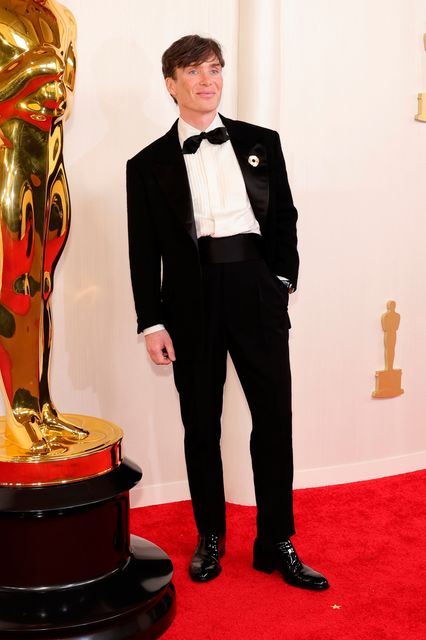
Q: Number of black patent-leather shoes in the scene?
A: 2